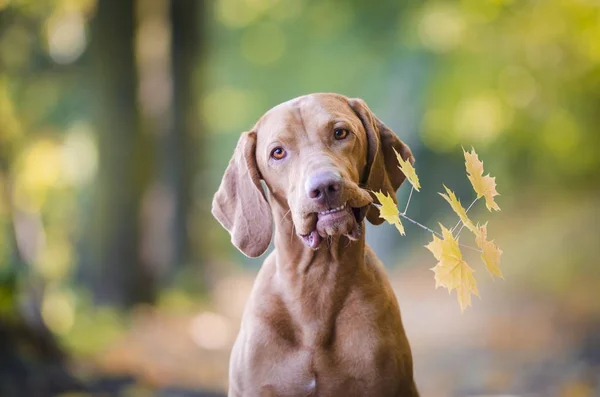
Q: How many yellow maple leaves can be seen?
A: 6